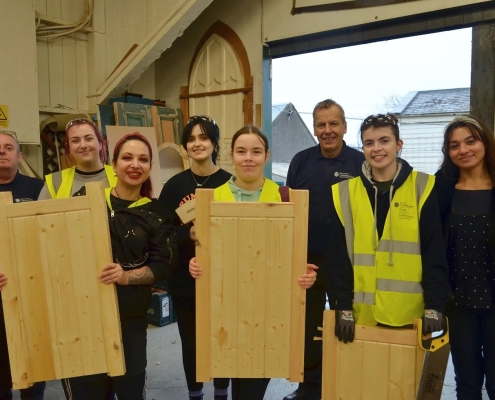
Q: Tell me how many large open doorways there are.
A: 1